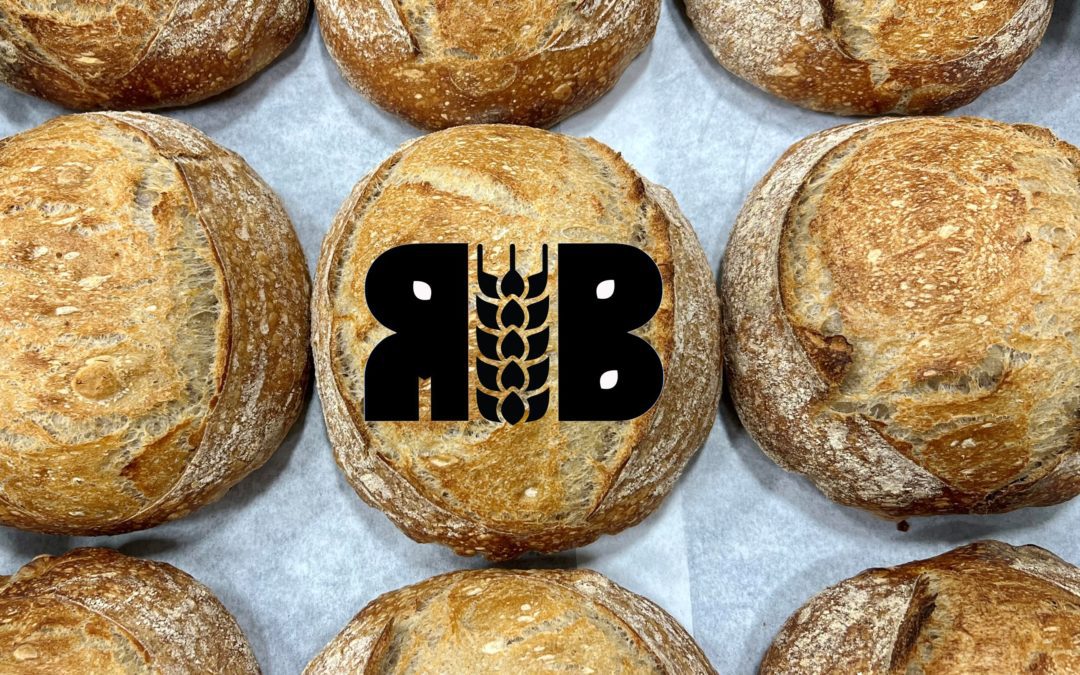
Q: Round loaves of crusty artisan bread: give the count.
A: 9